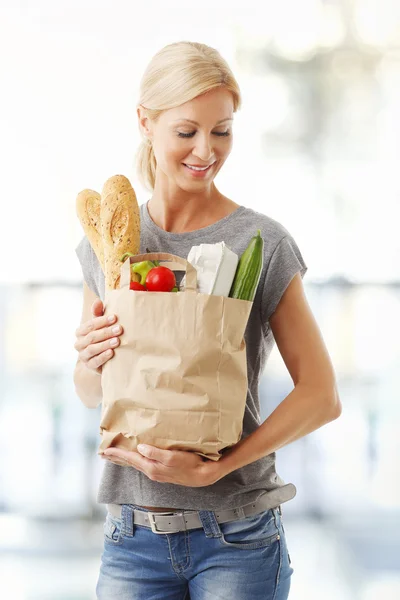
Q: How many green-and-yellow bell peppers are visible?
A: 1